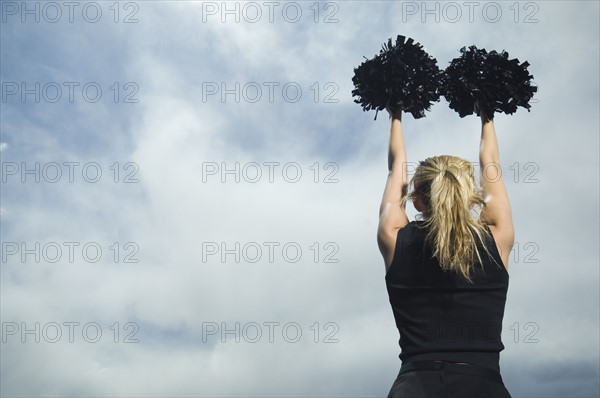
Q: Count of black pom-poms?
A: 2